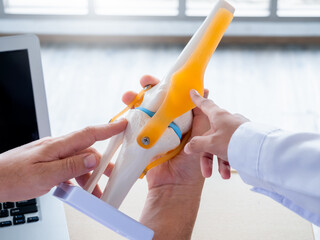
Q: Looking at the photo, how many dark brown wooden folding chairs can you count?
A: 0